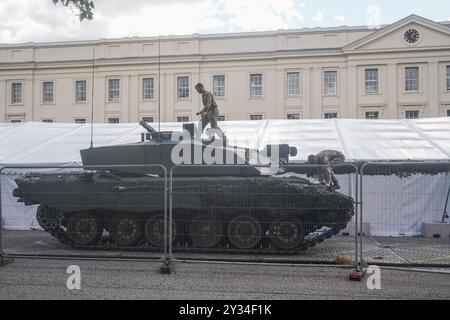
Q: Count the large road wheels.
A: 6